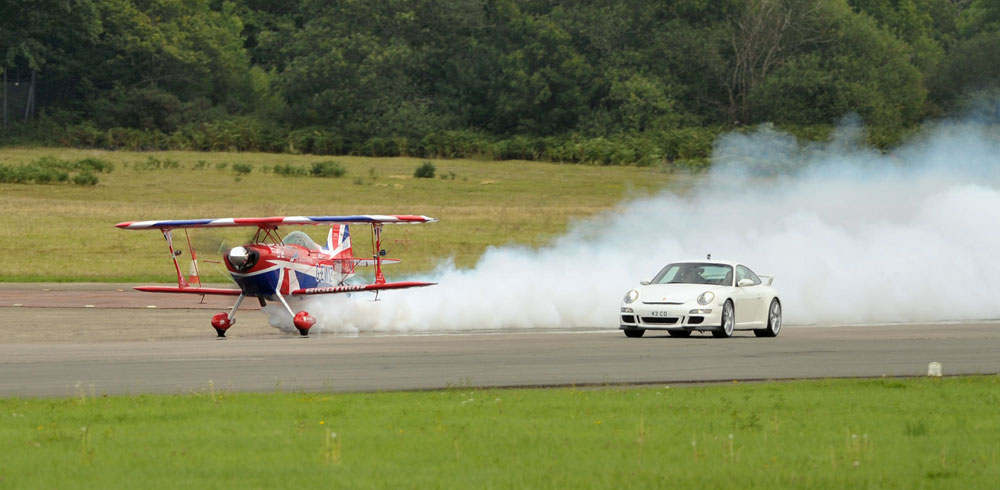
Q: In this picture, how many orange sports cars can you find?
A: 0